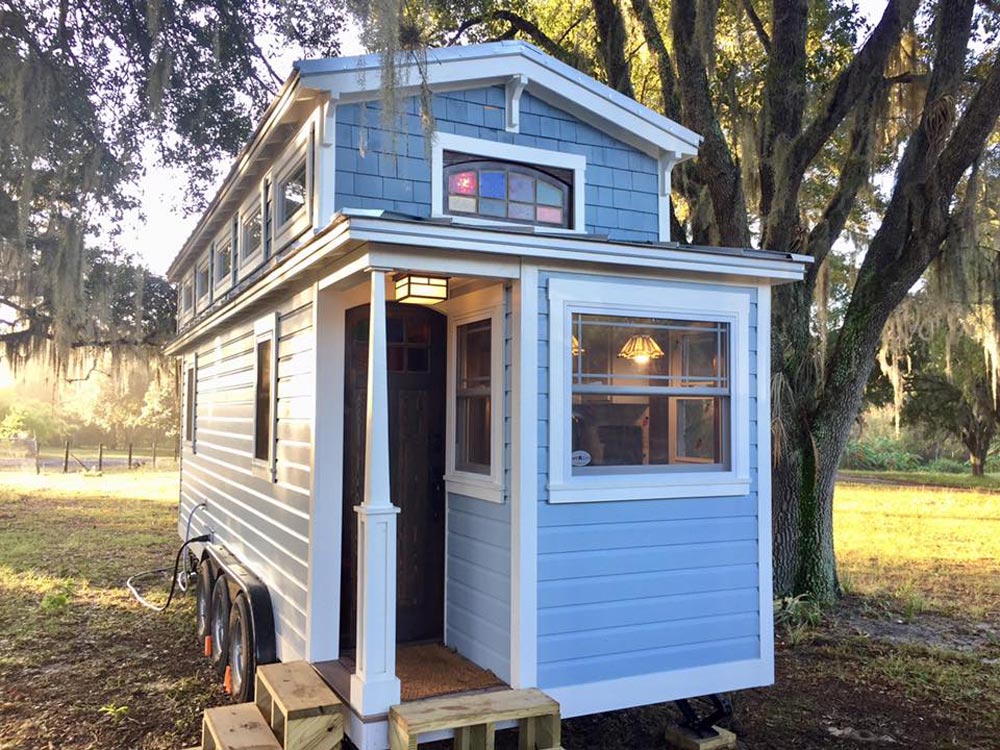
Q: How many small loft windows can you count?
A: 5